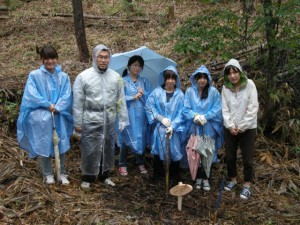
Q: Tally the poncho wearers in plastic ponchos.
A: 5